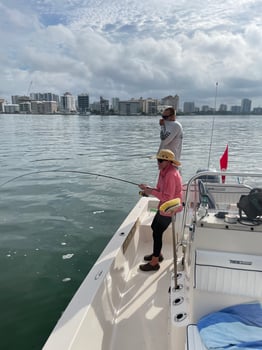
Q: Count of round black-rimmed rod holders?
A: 4